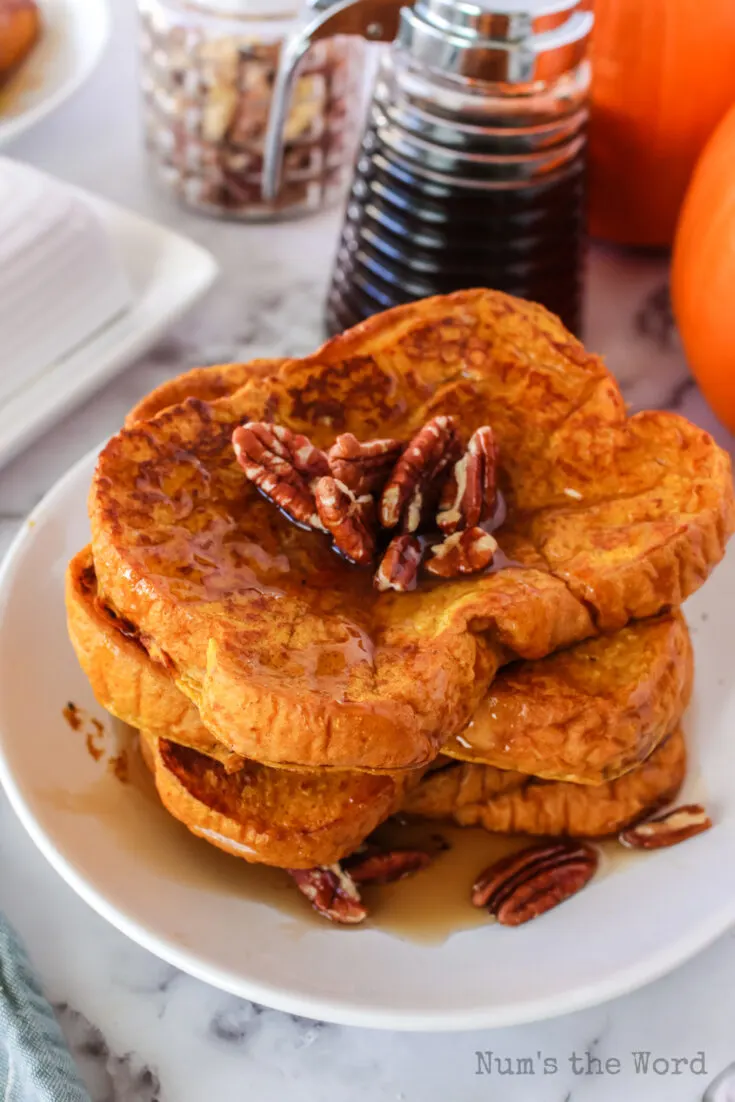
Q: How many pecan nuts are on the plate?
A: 11